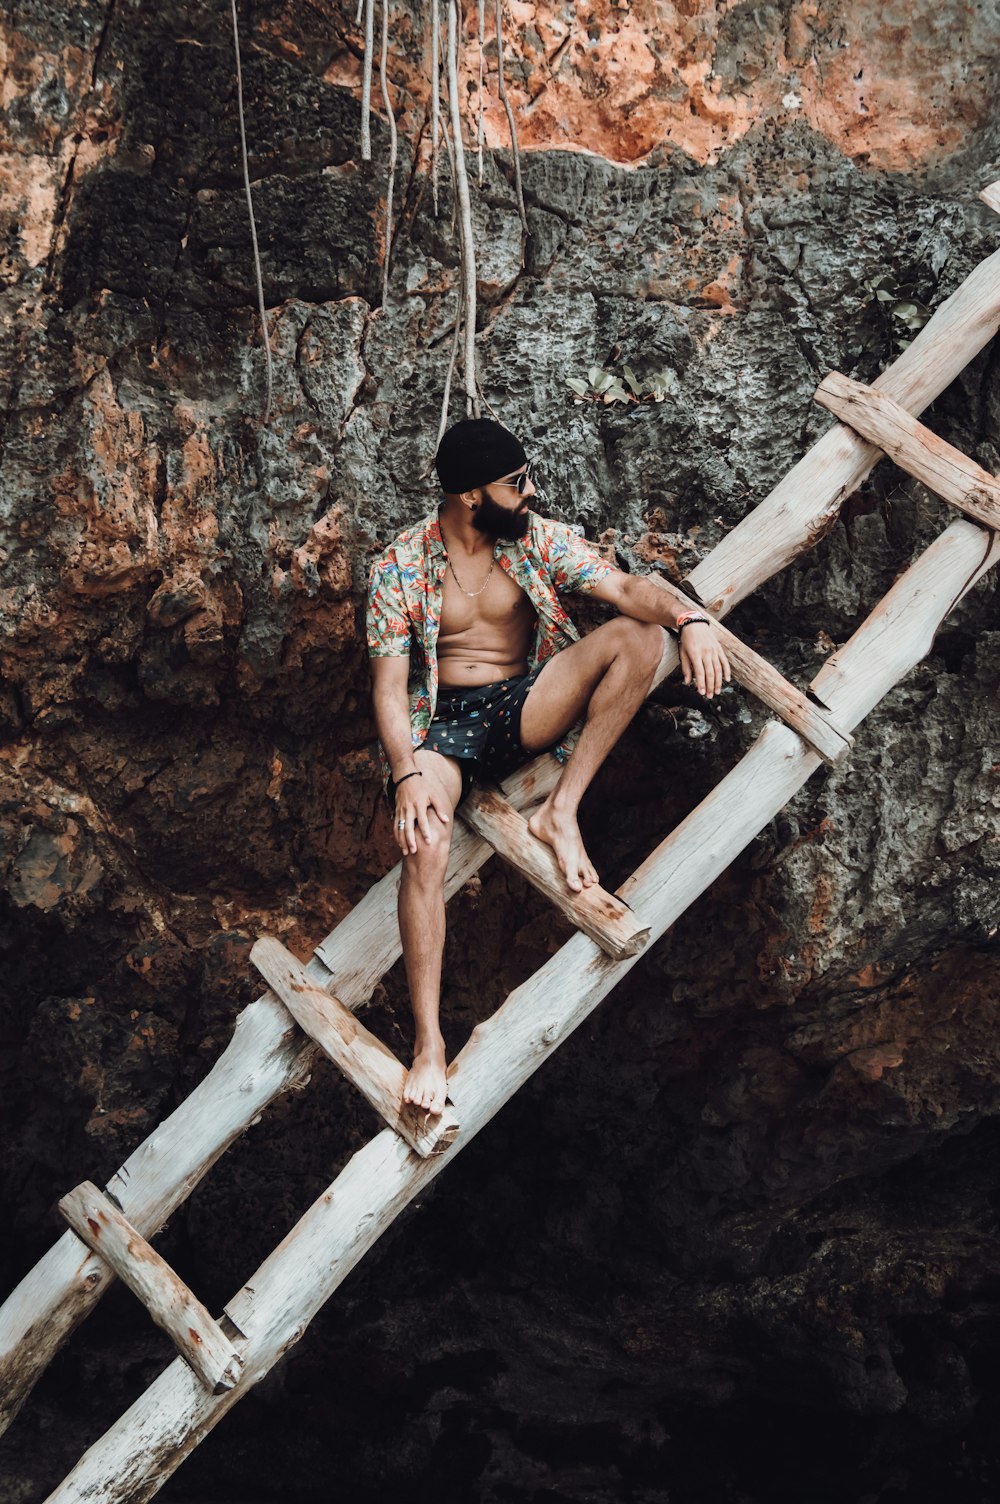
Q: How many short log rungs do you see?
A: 5